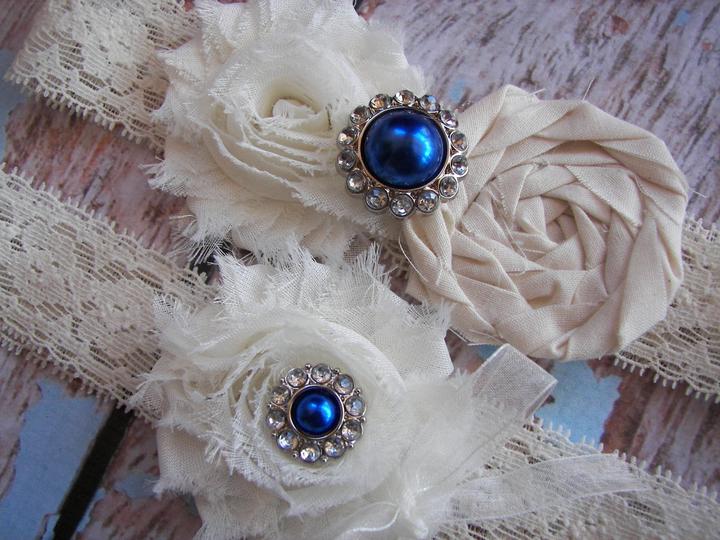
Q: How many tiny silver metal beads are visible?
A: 10